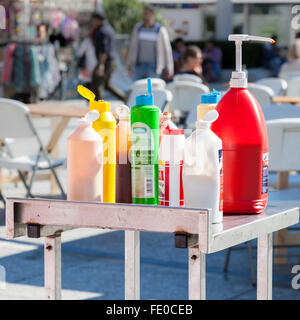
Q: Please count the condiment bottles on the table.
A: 9